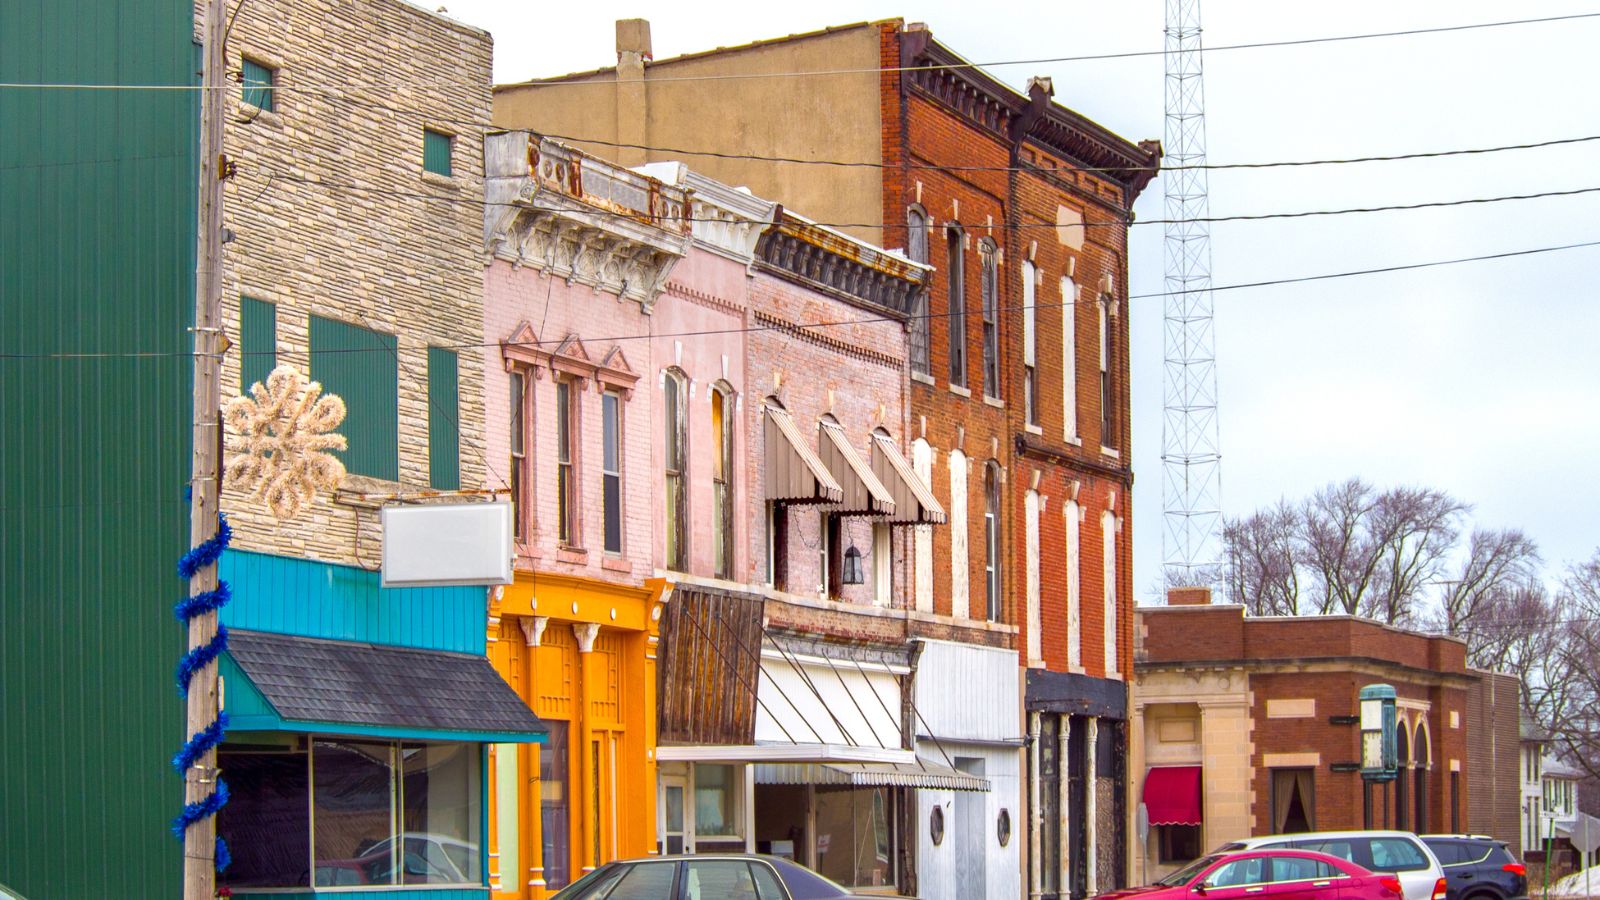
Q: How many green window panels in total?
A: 5